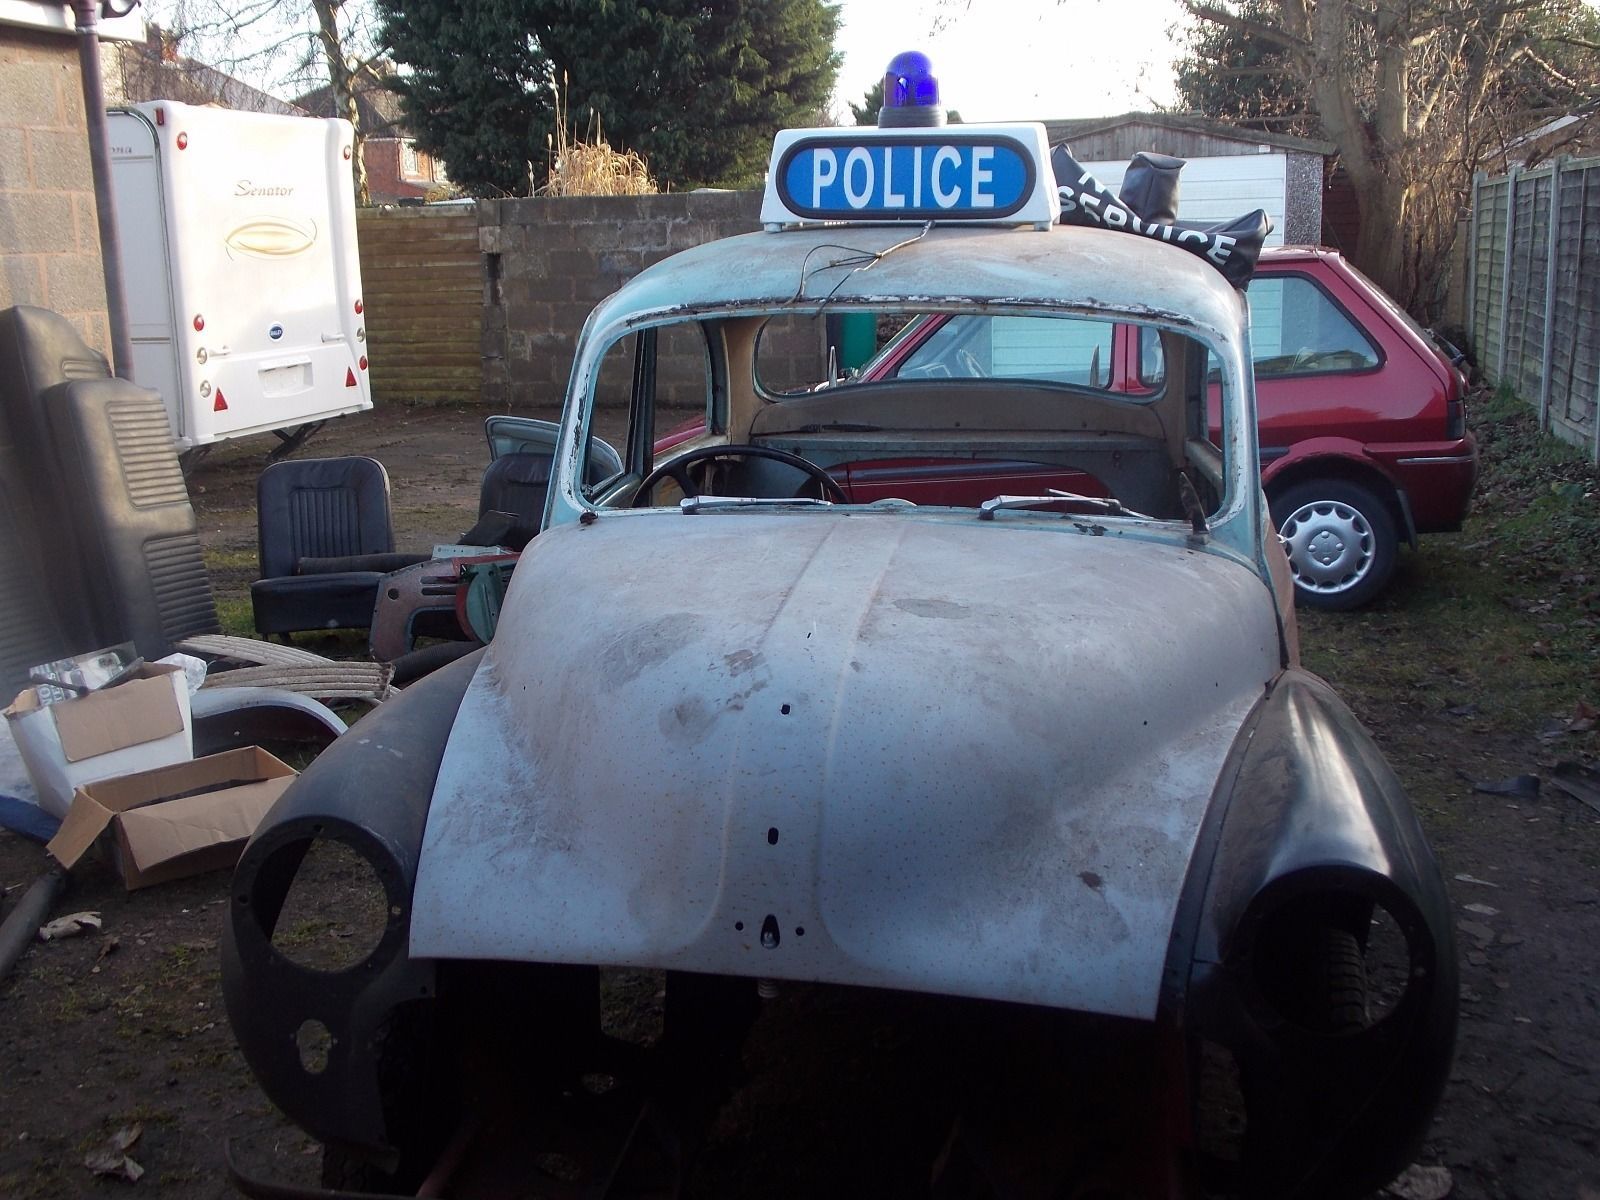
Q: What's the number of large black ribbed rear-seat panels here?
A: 2